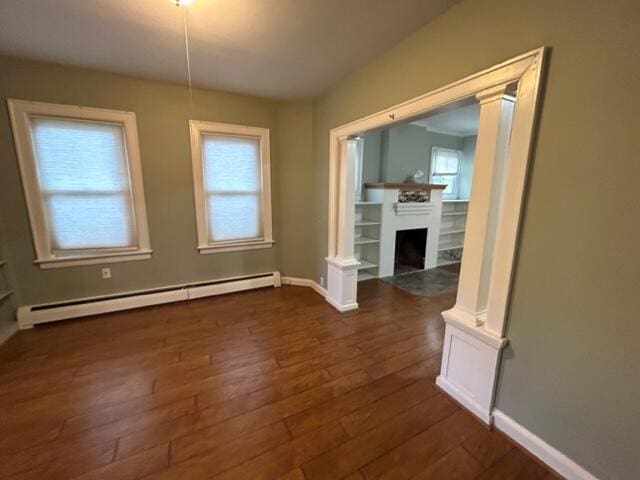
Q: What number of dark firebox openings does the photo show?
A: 1